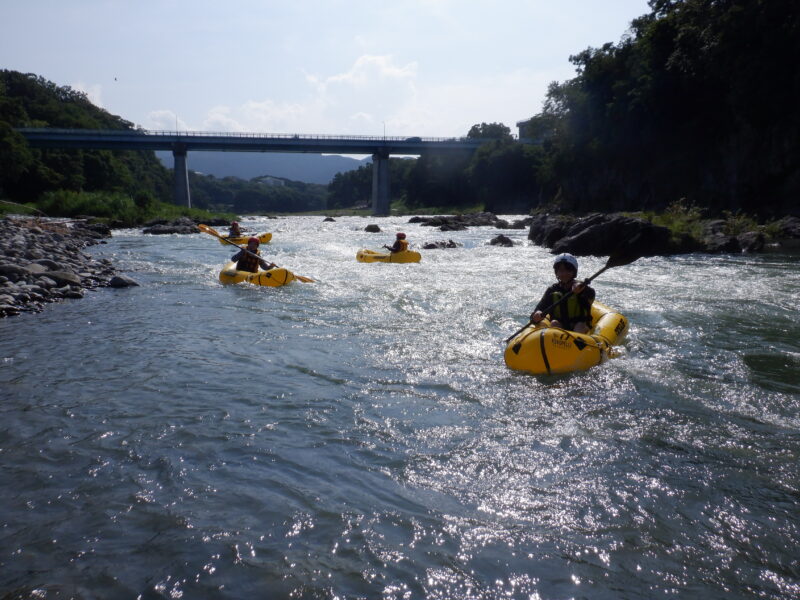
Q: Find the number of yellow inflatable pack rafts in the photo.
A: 4